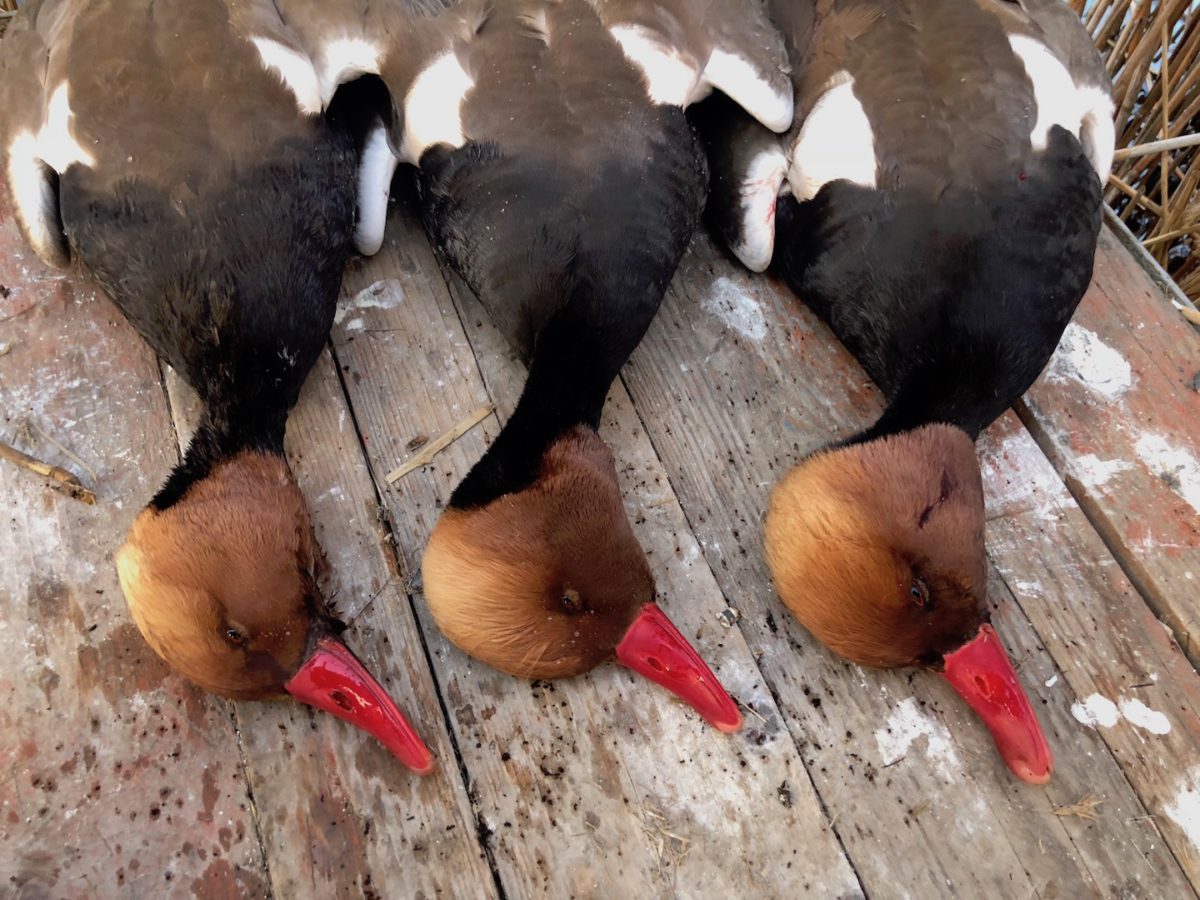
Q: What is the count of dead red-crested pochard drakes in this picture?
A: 3